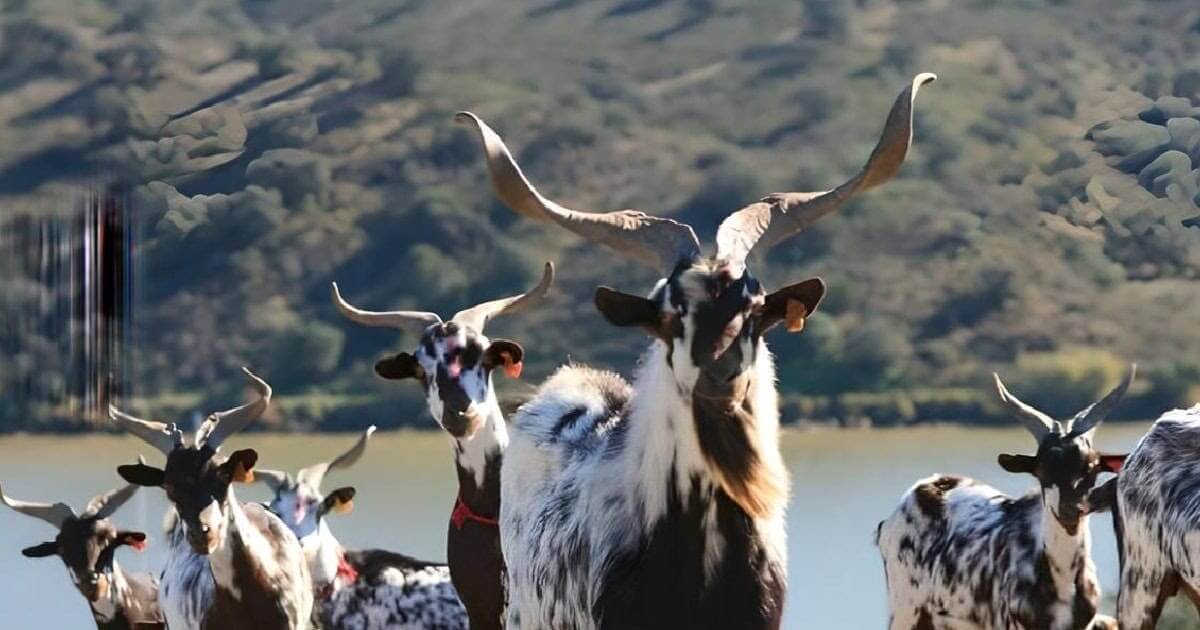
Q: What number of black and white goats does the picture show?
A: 7